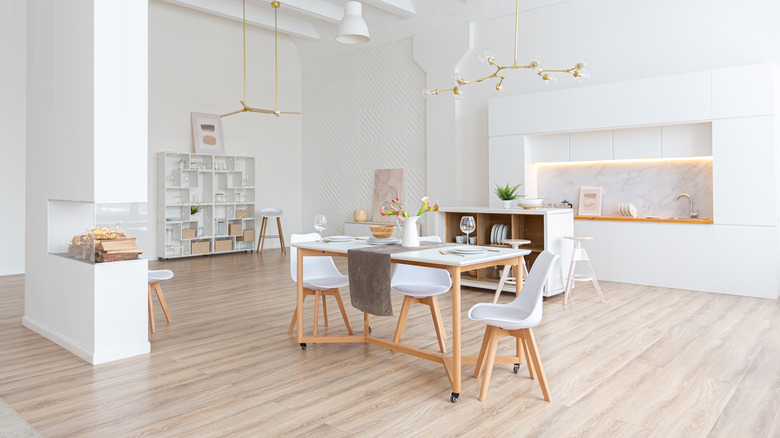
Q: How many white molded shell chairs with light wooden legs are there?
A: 4